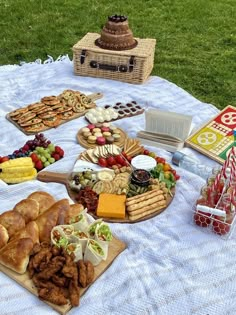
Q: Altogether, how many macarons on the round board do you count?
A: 15